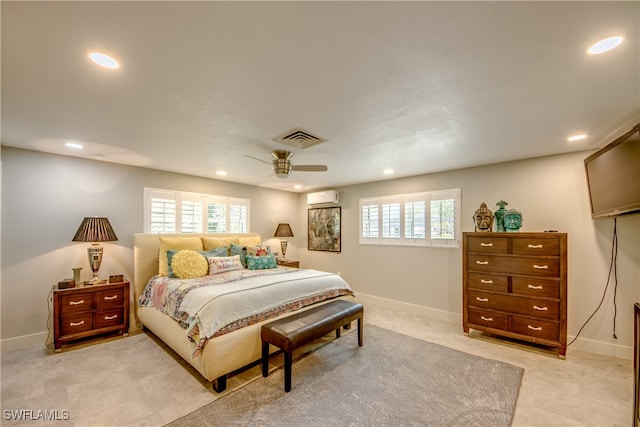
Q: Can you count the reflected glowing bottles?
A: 0